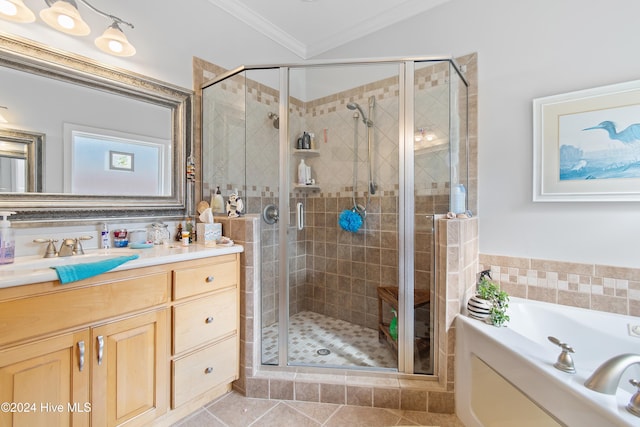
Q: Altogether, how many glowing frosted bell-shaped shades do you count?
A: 3